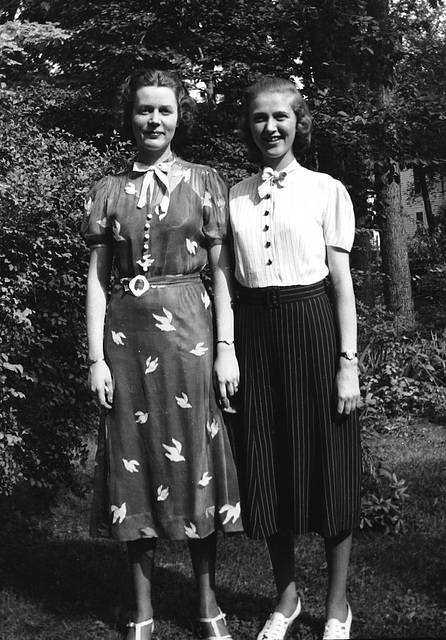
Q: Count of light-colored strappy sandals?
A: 2